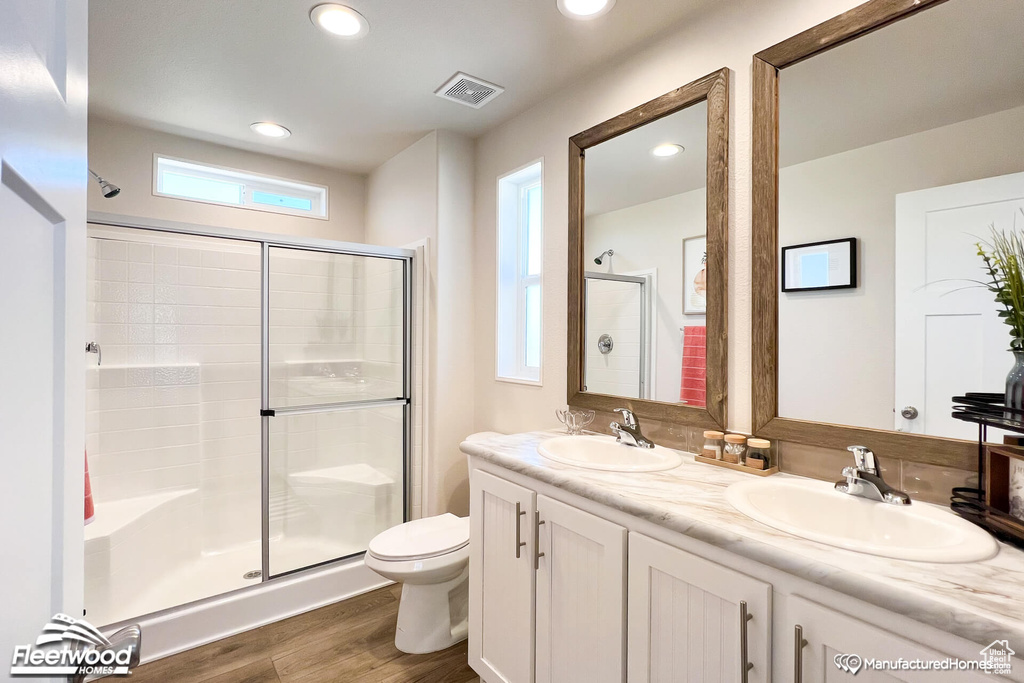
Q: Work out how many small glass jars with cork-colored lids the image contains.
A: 3